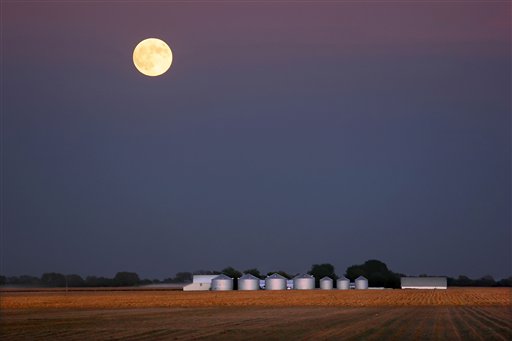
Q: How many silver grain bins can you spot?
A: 7